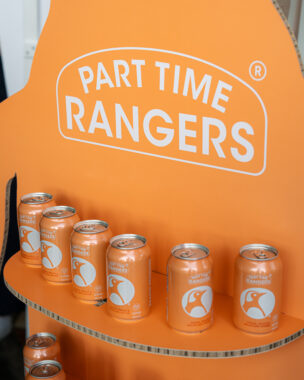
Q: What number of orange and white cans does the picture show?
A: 8